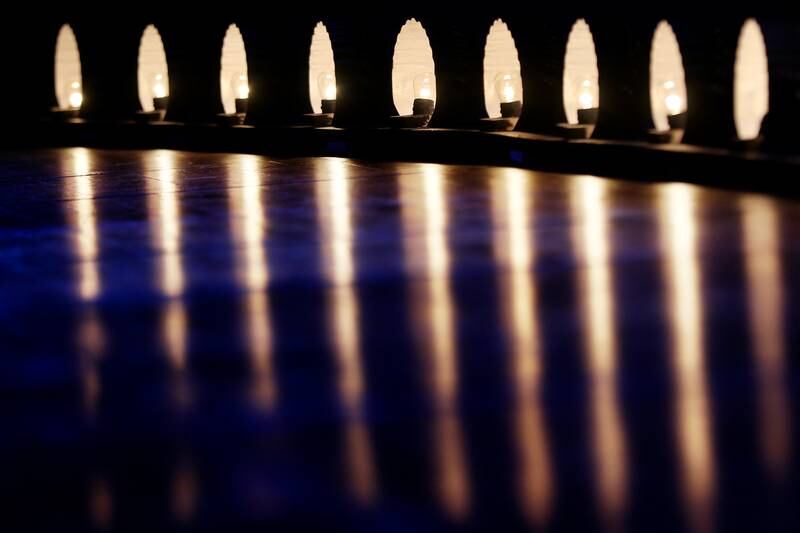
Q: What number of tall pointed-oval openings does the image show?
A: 9